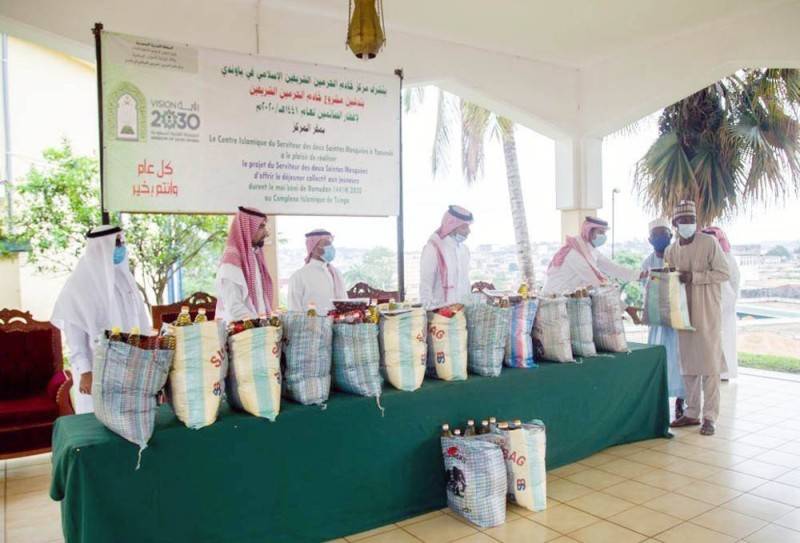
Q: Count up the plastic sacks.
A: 15